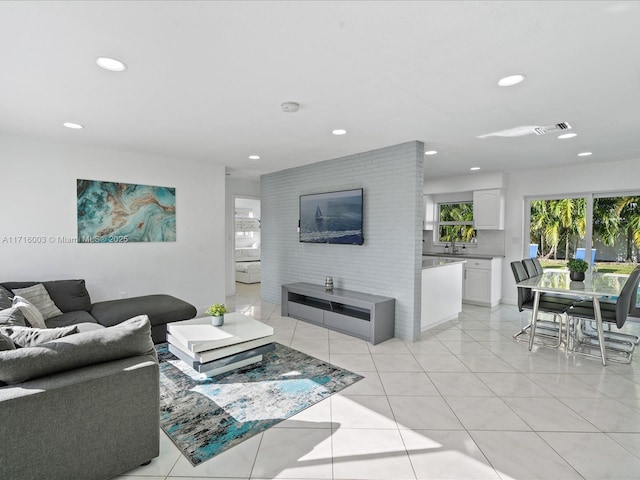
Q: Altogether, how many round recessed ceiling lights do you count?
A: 9